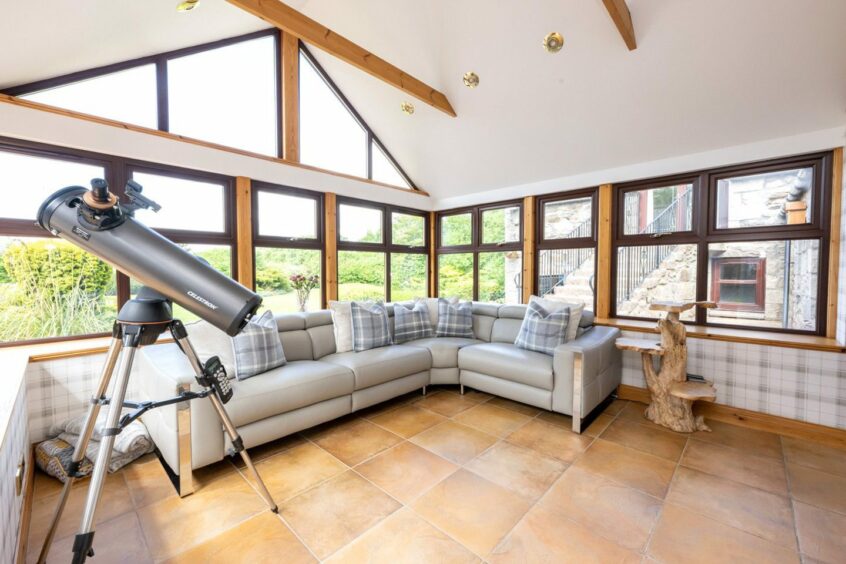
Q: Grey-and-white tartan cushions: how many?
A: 5